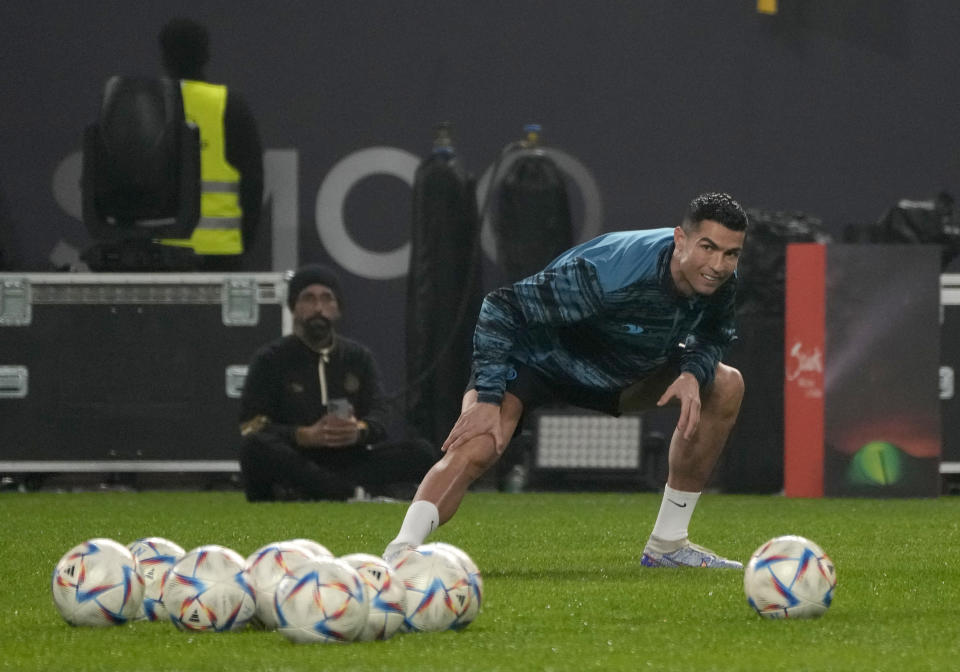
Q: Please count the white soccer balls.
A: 10